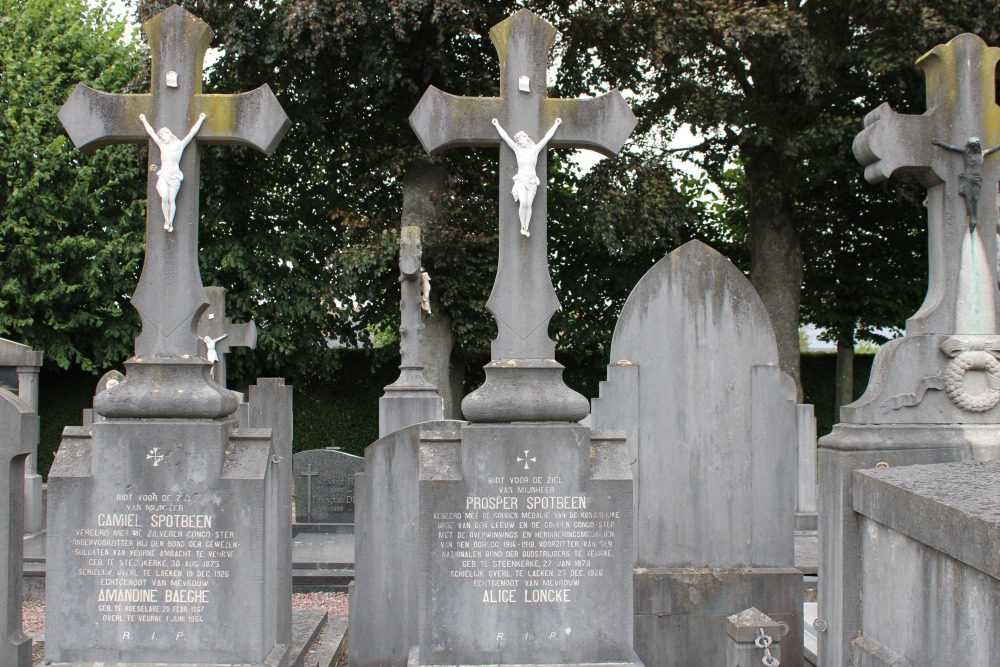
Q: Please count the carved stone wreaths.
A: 1